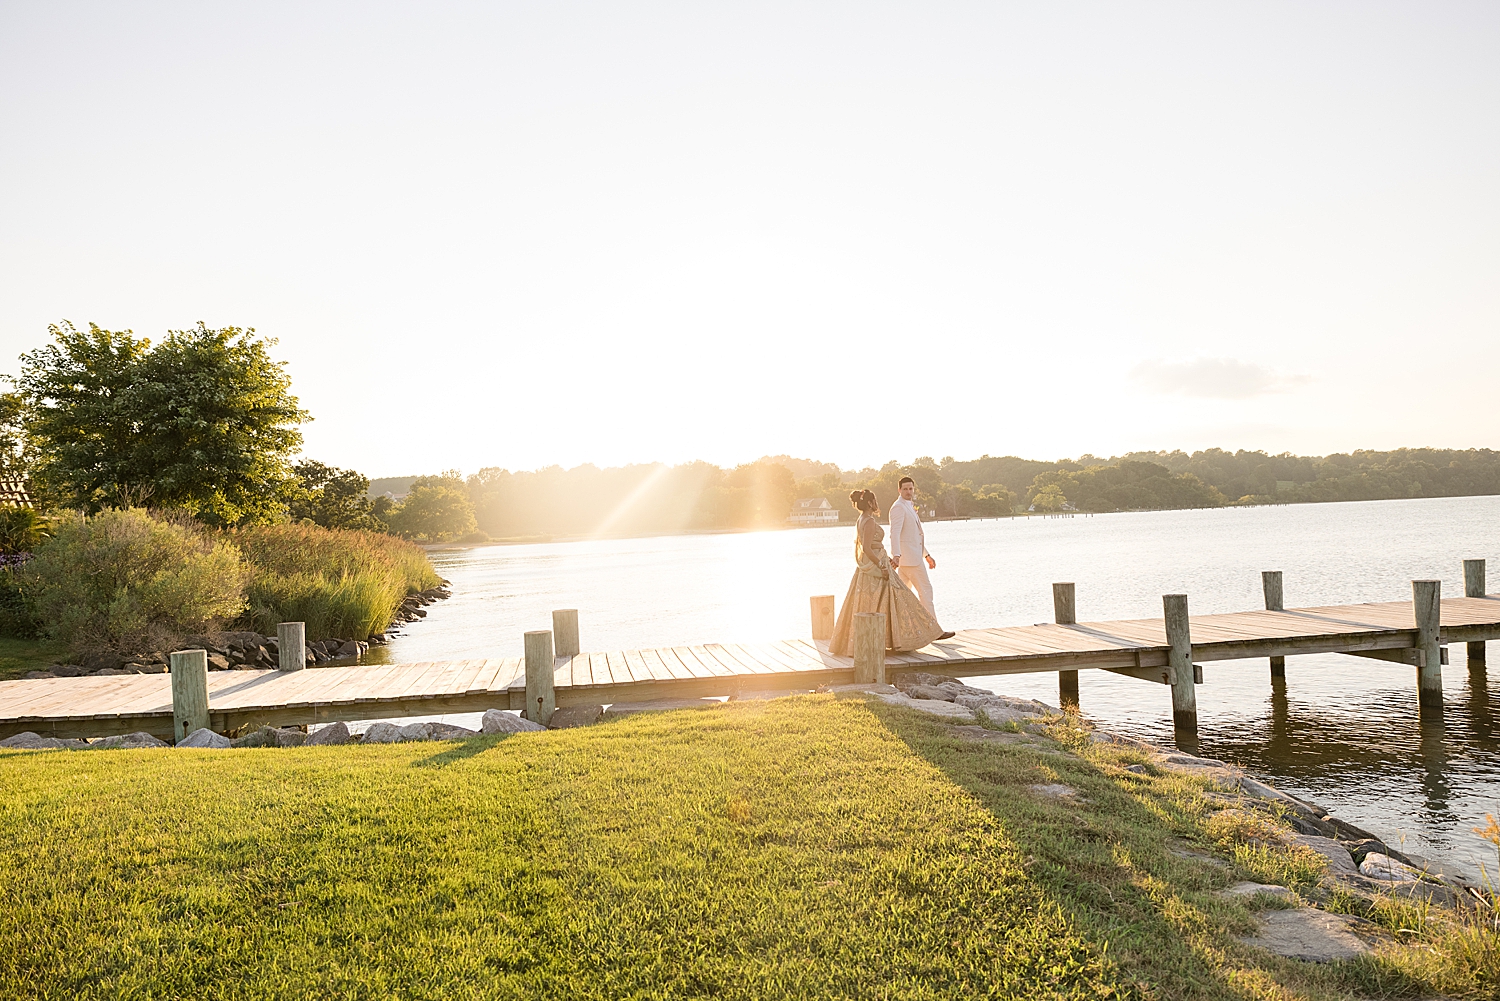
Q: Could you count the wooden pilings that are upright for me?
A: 11